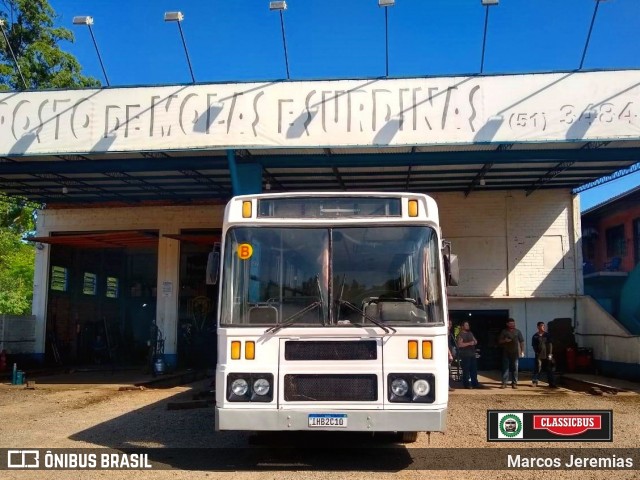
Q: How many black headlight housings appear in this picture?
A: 2